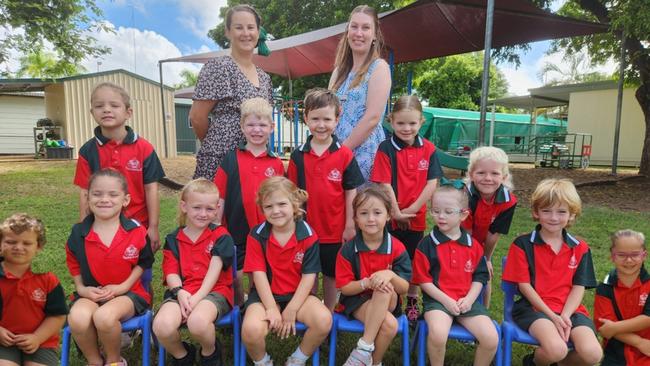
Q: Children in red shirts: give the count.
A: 13